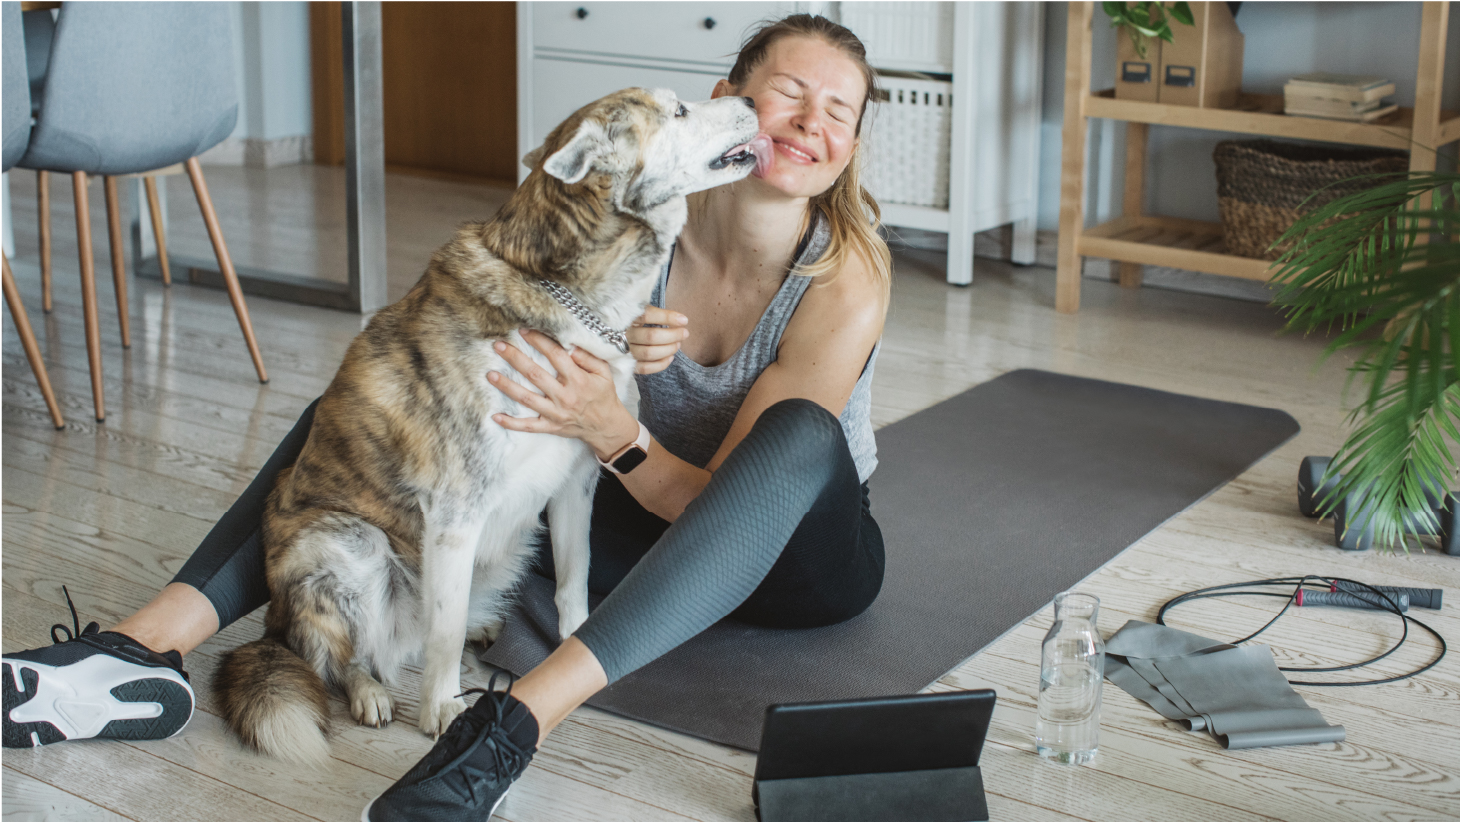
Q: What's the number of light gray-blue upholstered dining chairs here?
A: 2